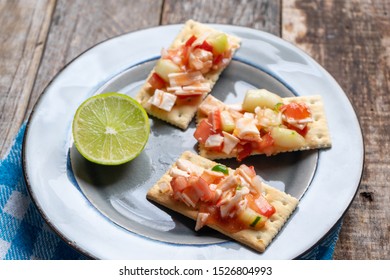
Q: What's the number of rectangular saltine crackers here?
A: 3